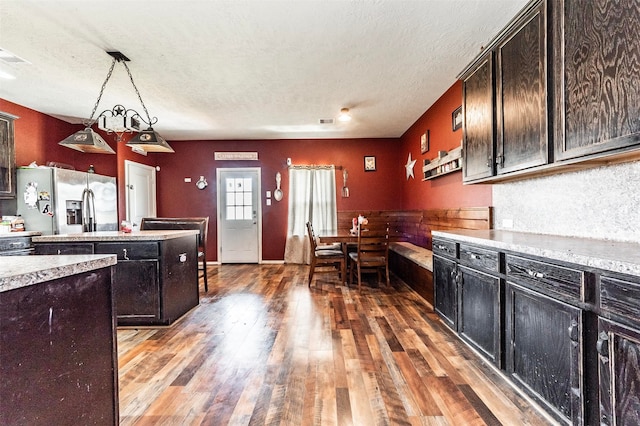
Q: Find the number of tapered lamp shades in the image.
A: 2